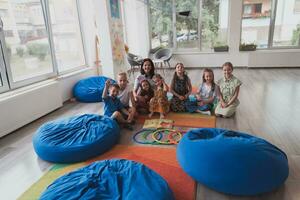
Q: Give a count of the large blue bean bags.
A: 4